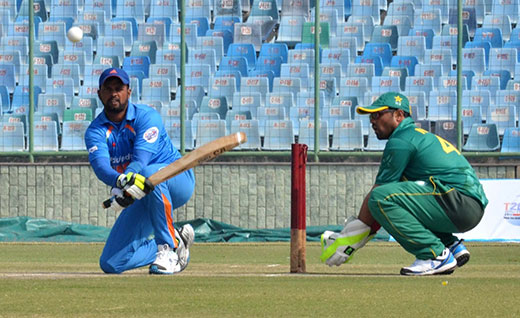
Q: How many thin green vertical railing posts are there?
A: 4